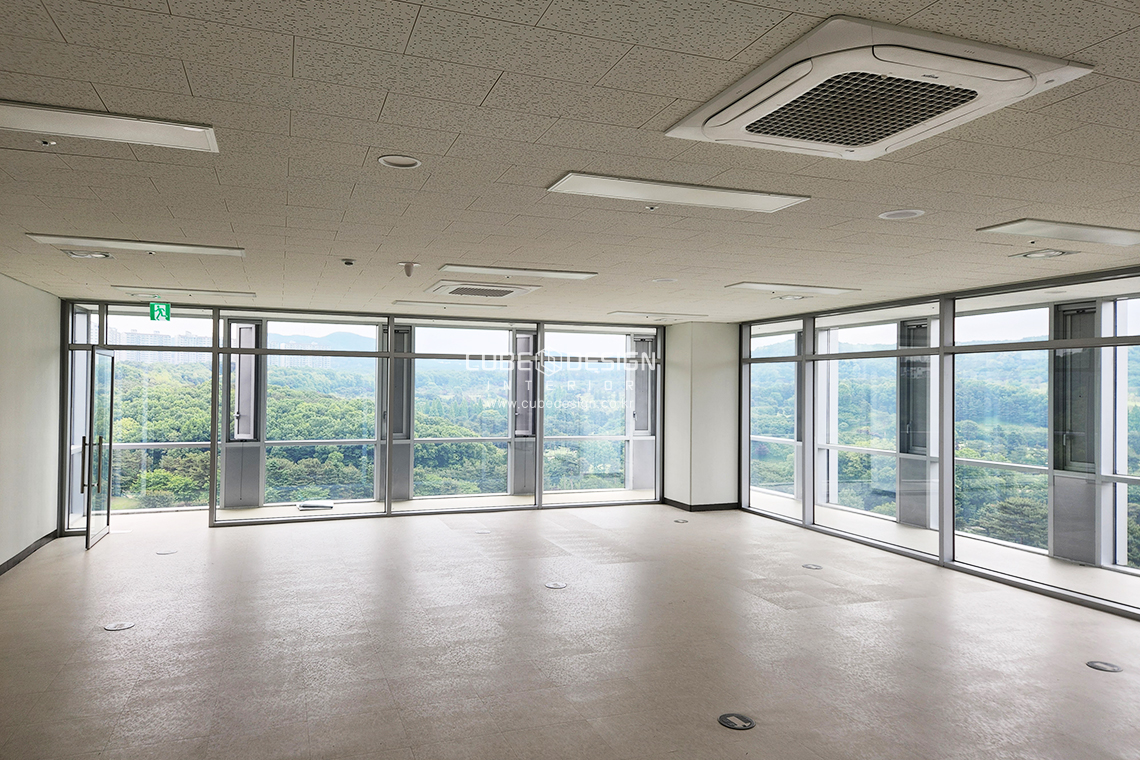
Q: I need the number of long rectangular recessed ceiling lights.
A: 9